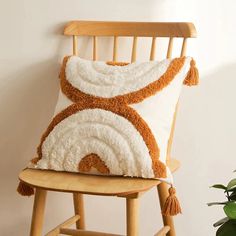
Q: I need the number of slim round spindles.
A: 7